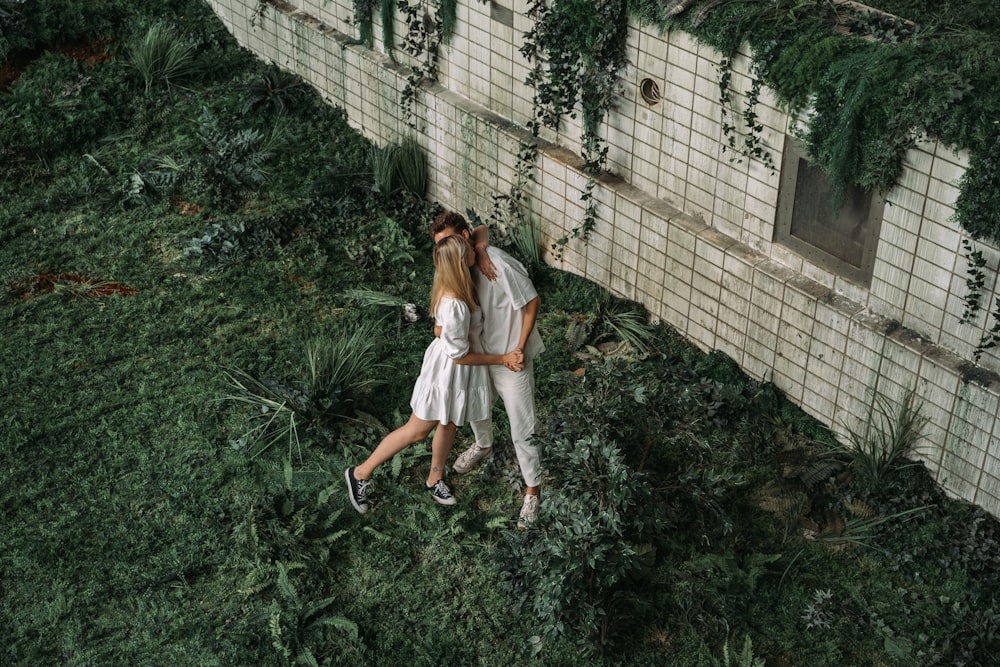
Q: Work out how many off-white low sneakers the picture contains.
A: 2